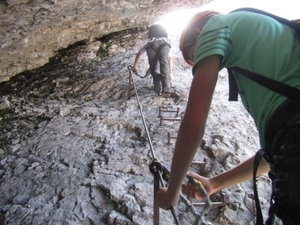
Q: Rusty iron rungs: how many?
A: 6